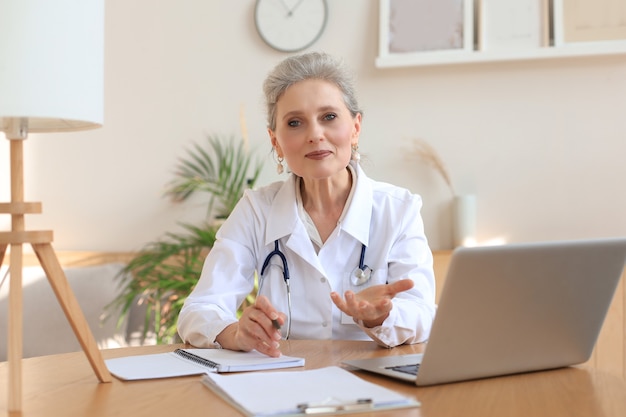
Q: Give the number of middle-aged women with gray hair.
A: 1